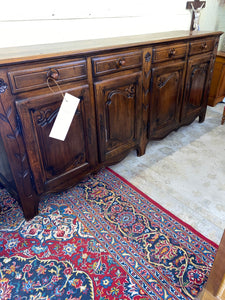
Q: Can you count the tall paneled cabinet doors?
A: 4